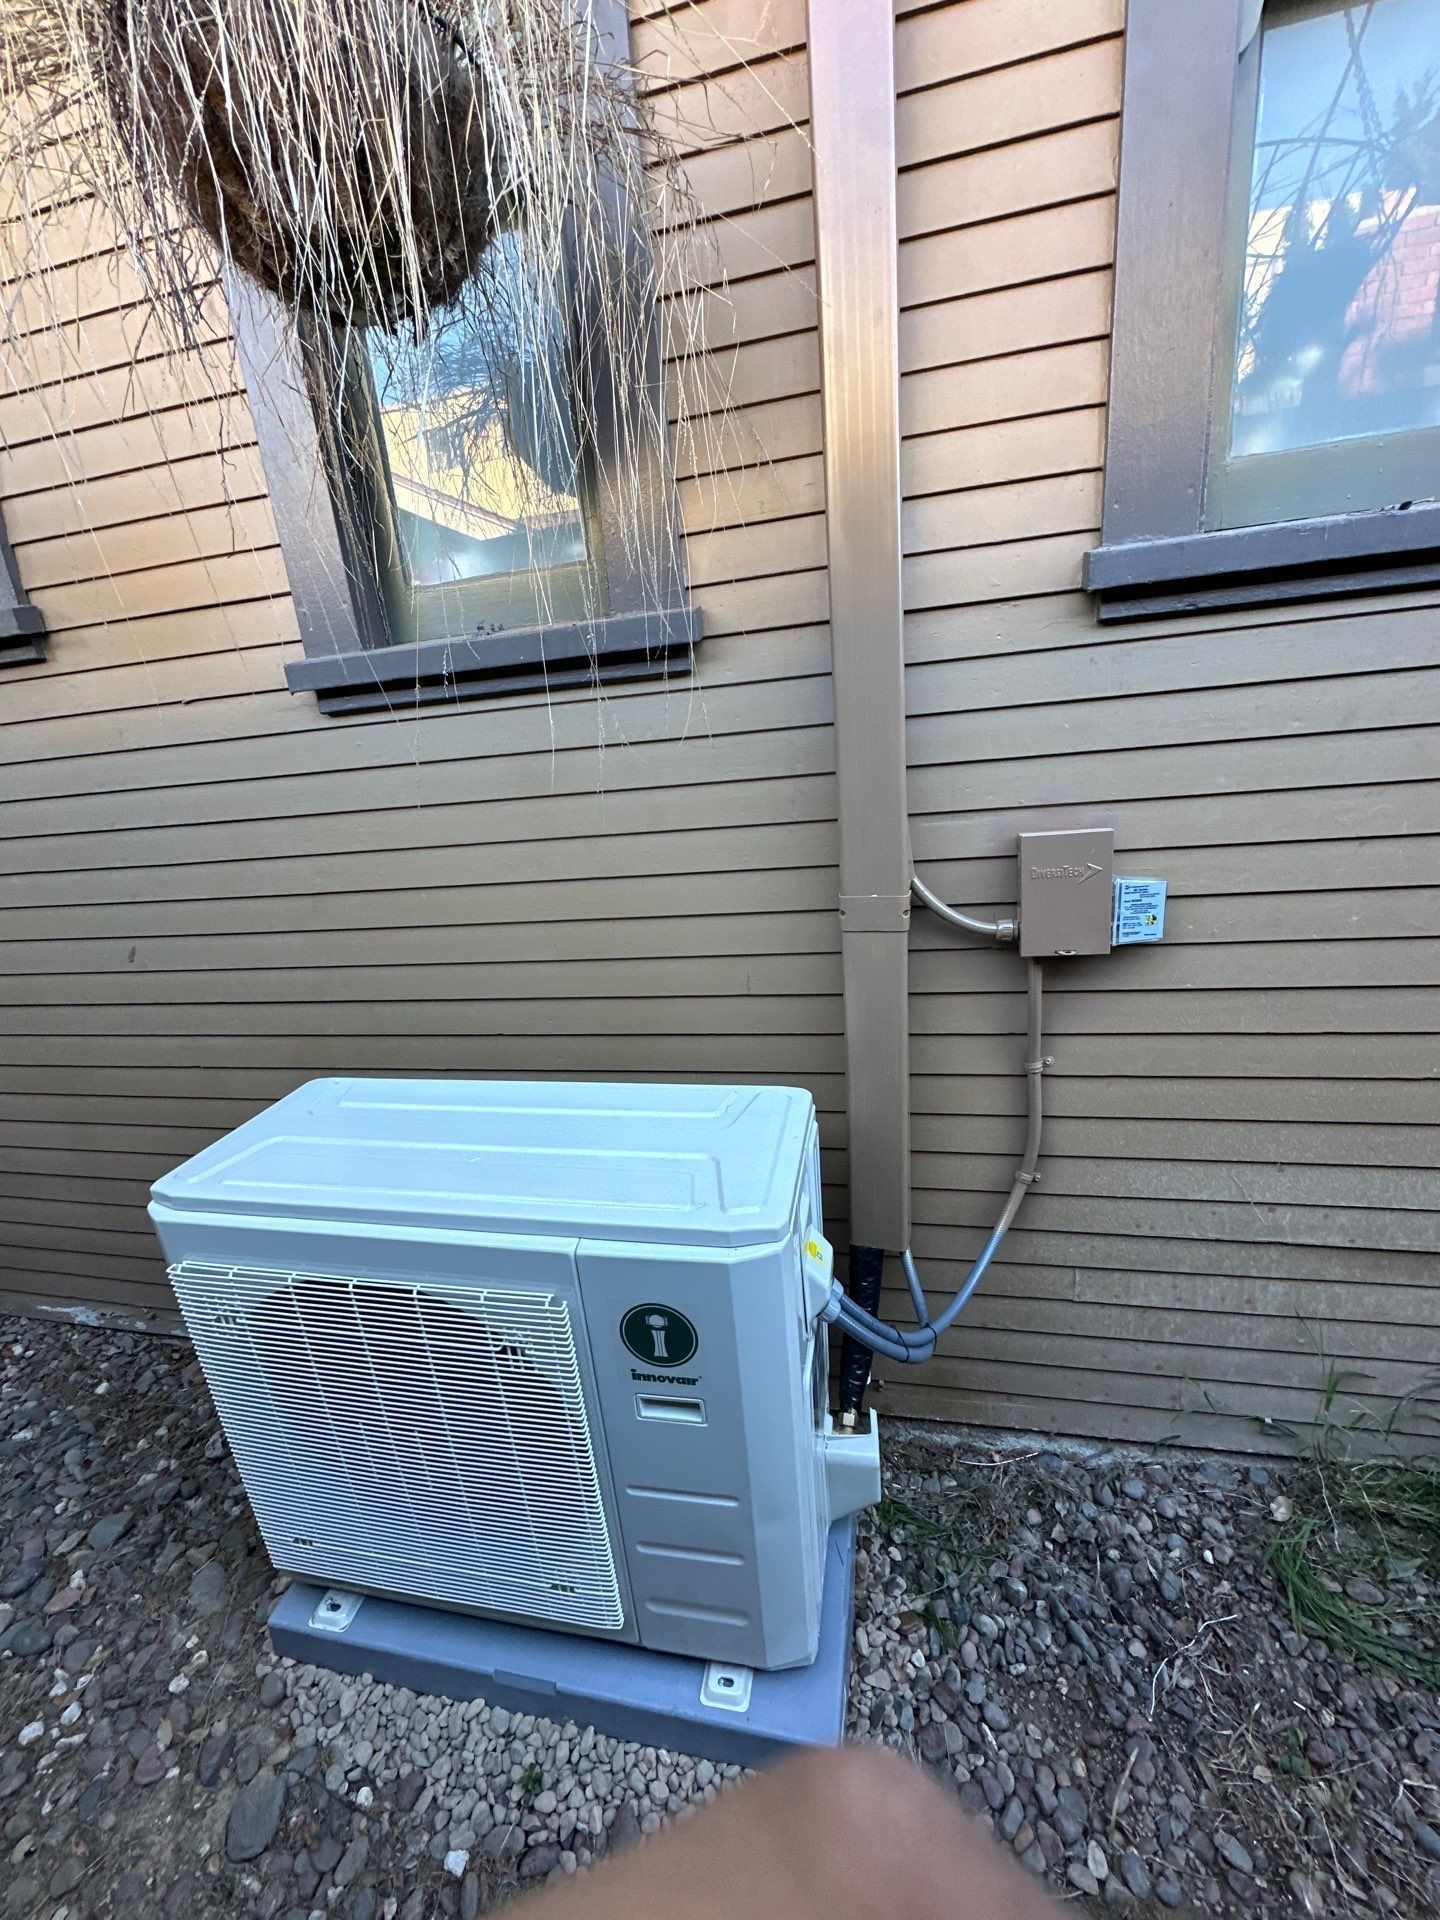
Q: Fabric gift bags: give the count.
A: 0